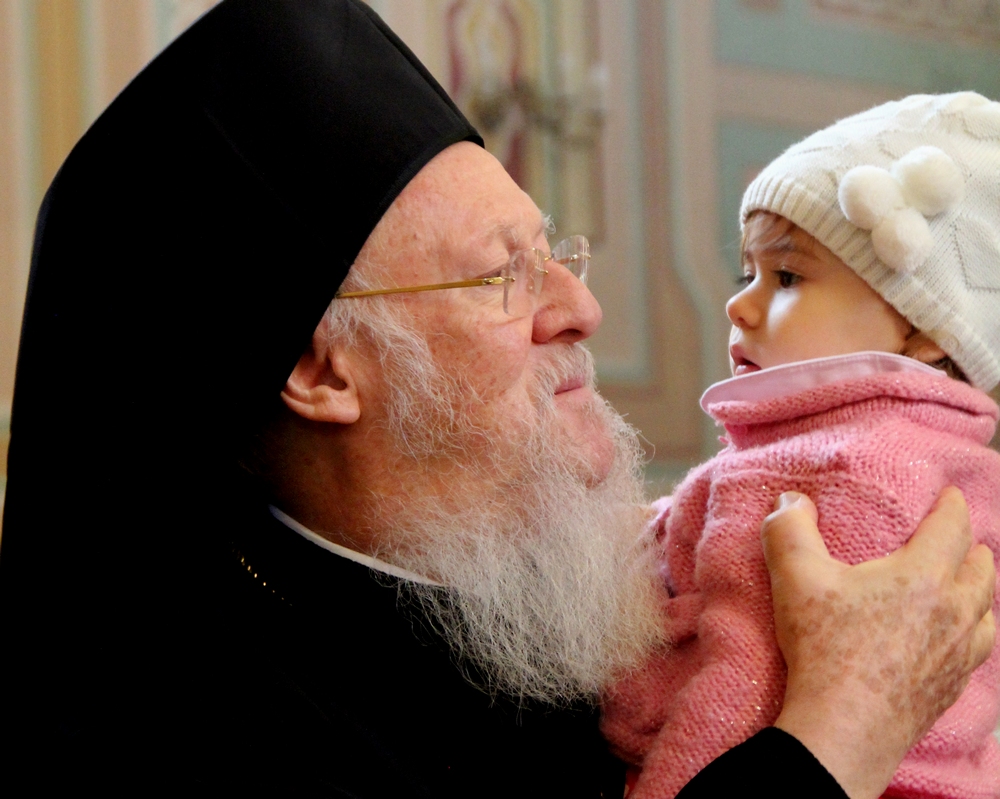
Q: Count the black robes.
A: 1